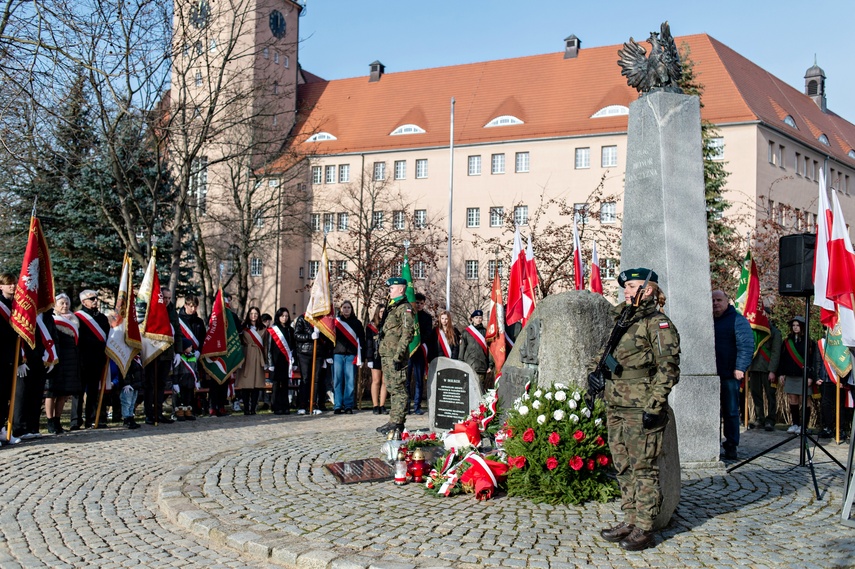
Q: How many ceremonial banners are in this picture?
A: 9